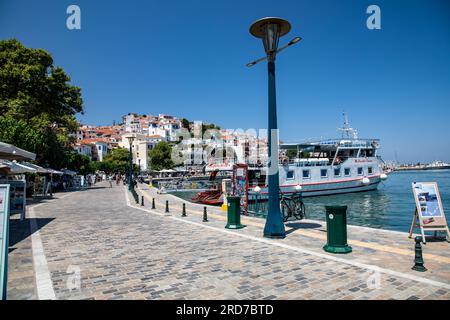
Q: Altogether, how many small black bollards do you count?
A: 7